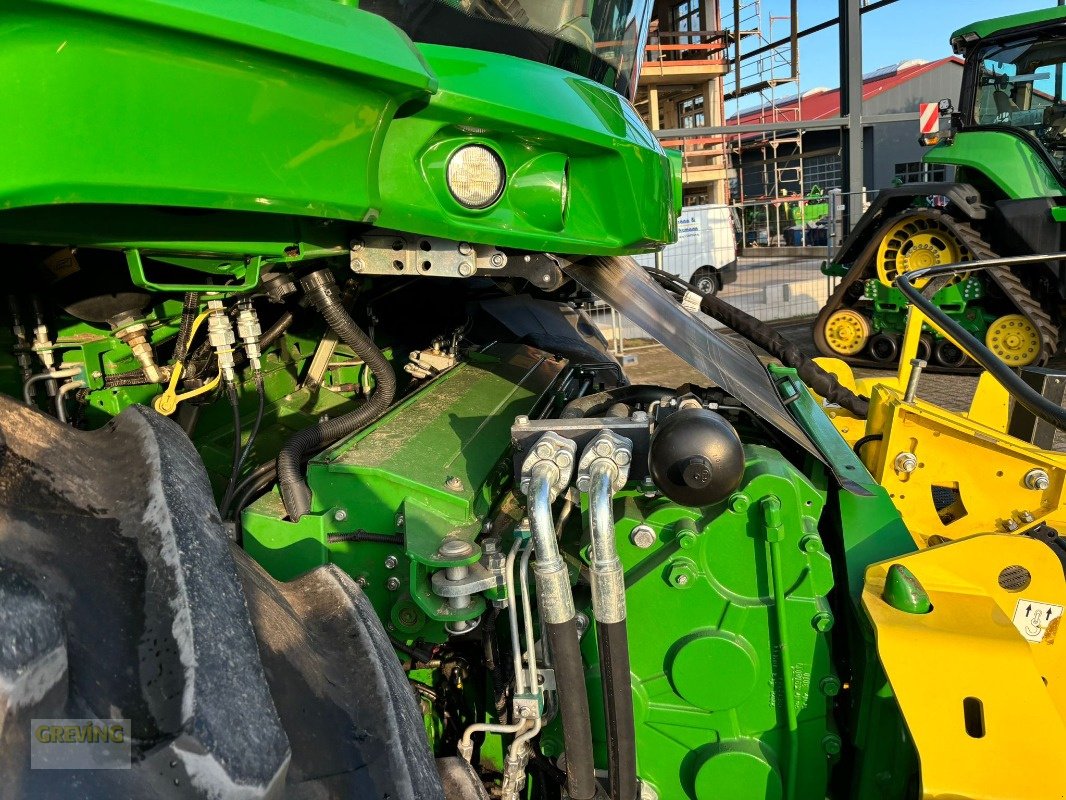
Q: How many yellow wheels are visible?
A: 3